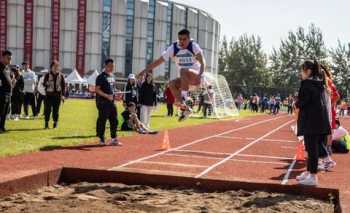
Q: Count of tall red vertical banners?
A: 4